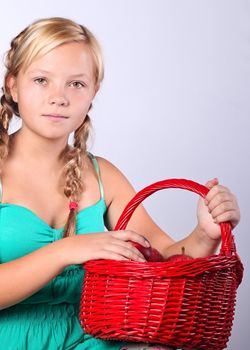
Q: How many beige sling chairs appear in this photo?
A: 0